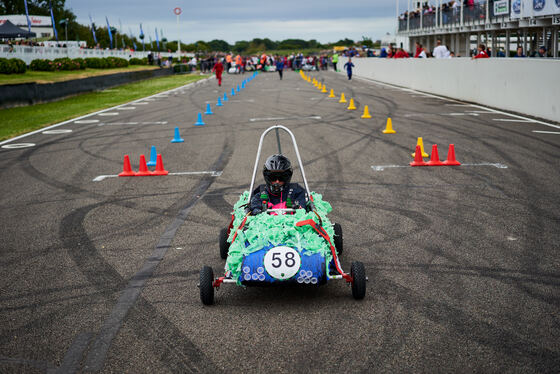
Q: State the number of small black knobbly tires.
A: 4